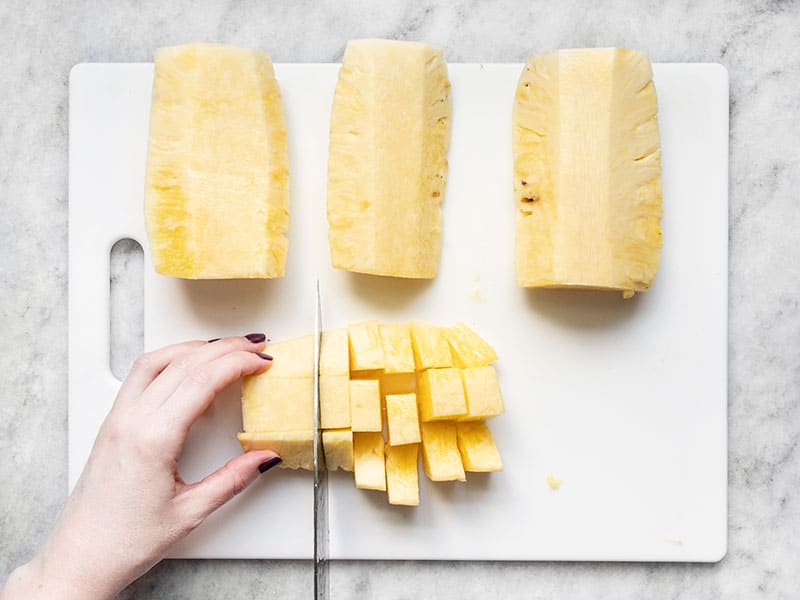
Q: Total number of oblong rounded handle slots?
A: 1